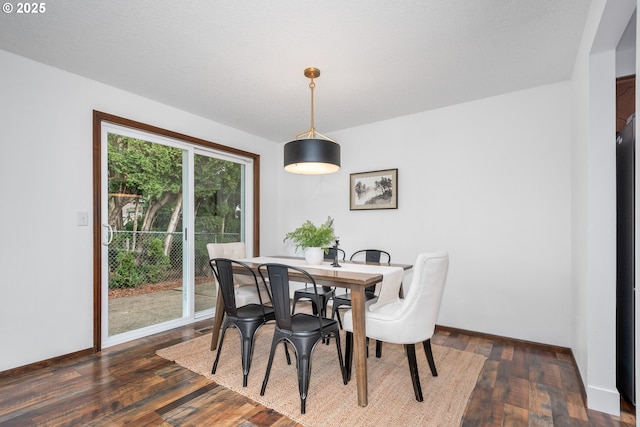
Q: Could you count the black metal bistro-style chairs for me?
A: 4